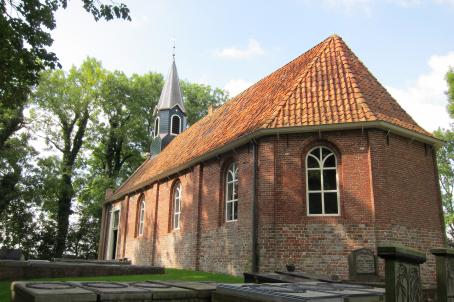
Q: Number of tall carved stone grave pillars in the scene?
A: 2